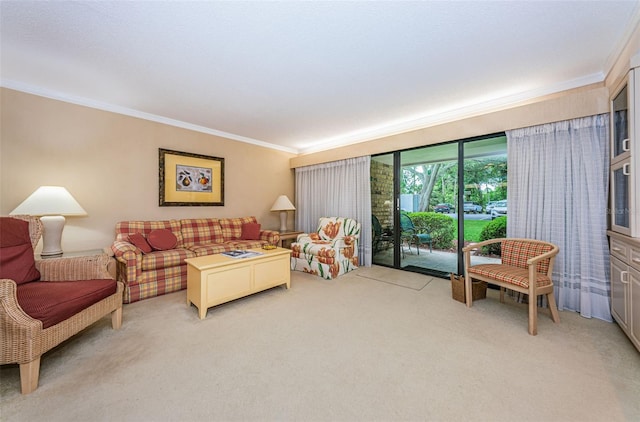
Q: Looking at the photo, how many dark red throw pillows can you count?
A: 3